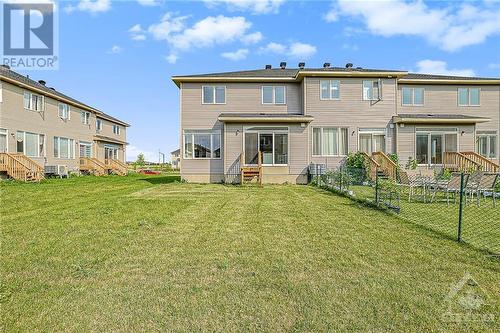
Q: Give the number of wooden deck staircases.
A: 6